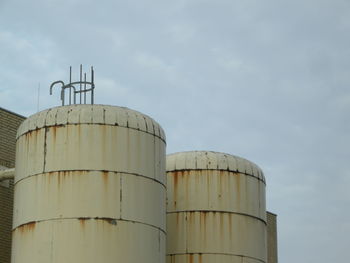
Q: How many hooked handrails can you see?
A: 2